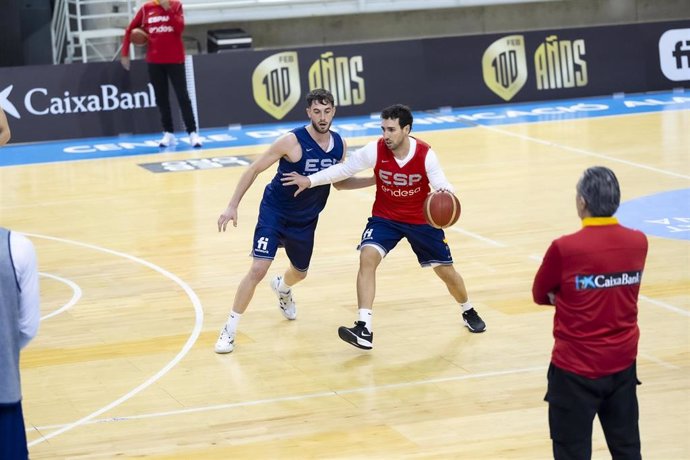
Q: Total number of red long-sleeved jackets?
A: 2